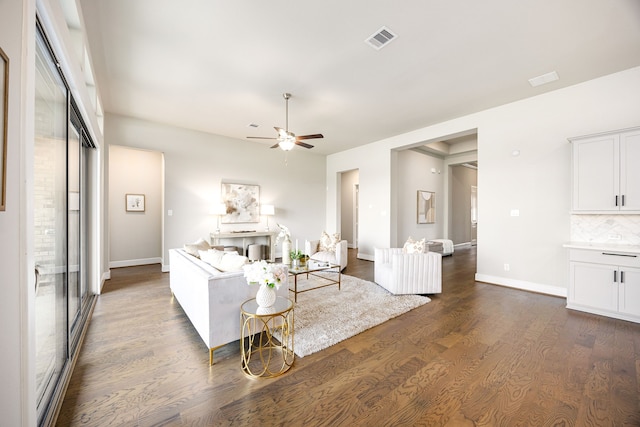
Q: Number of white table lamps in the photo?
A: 2